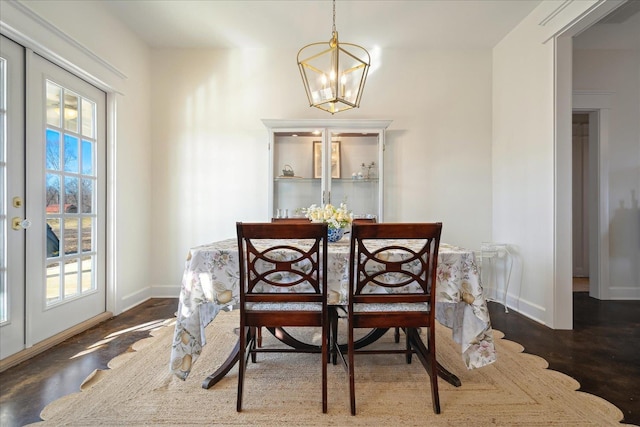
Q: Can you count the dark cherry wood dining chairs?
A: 4